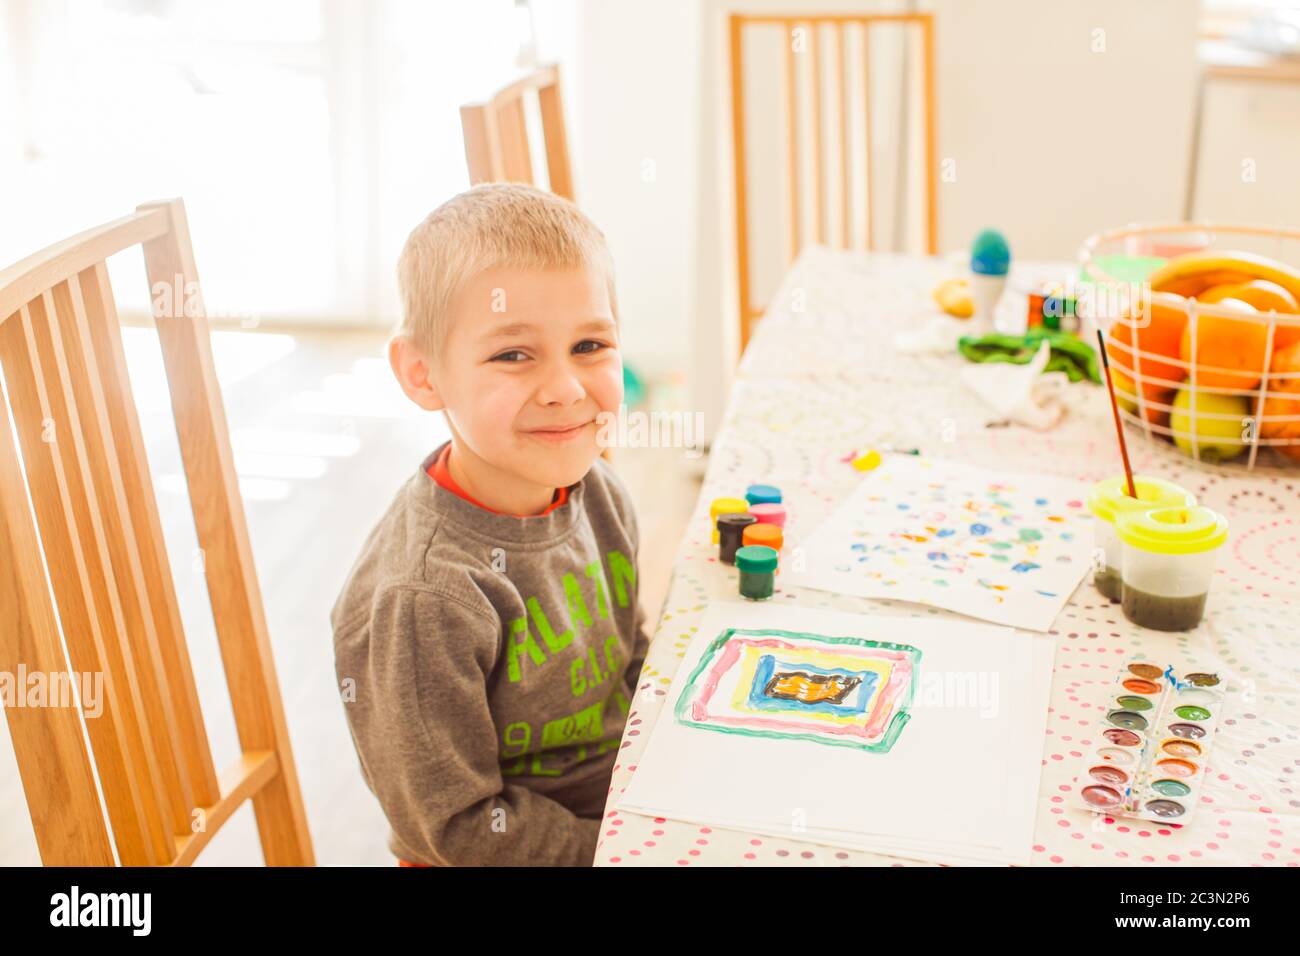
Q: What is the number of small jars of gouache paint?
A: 6